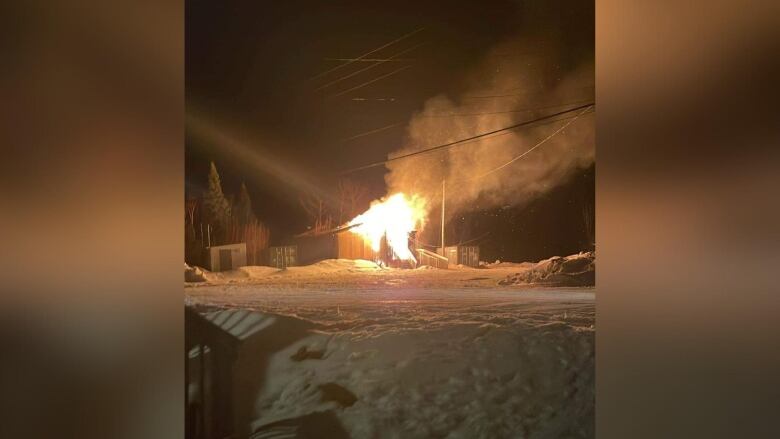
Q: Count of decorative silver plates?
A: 0